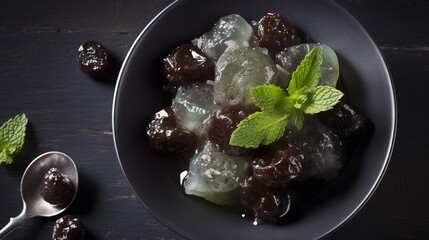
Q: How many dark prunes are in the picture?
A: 10